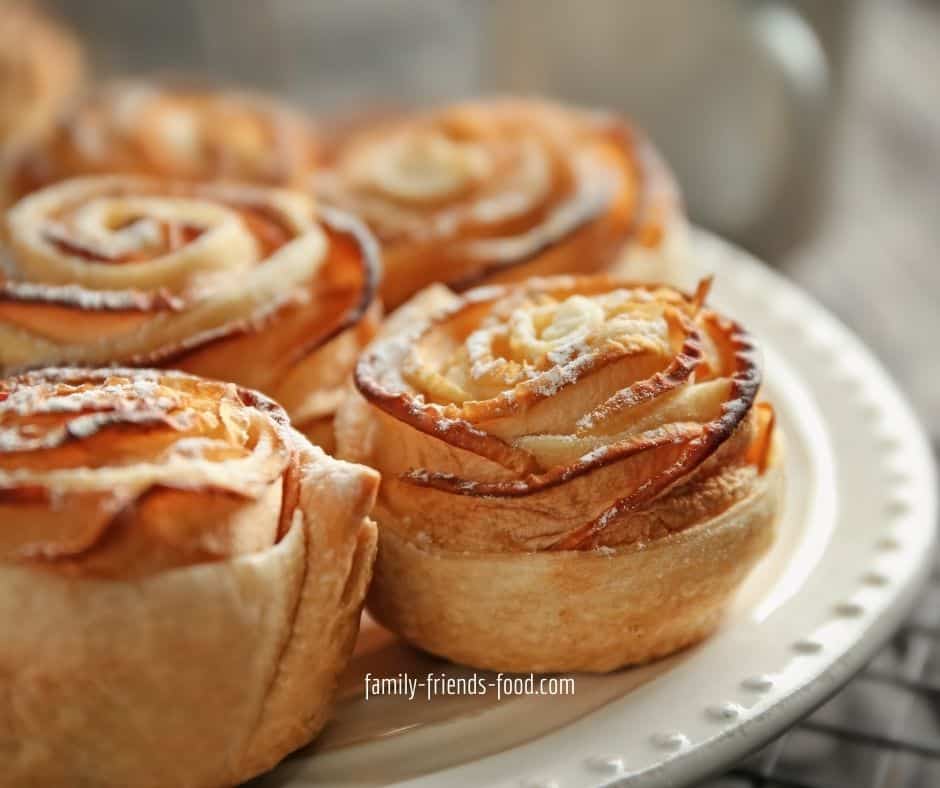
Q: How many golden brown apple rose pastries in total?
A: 6